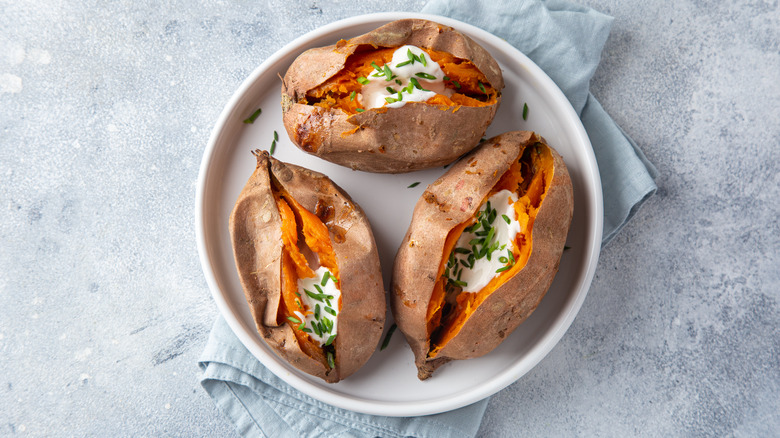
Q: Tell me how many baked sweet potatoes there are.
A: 3